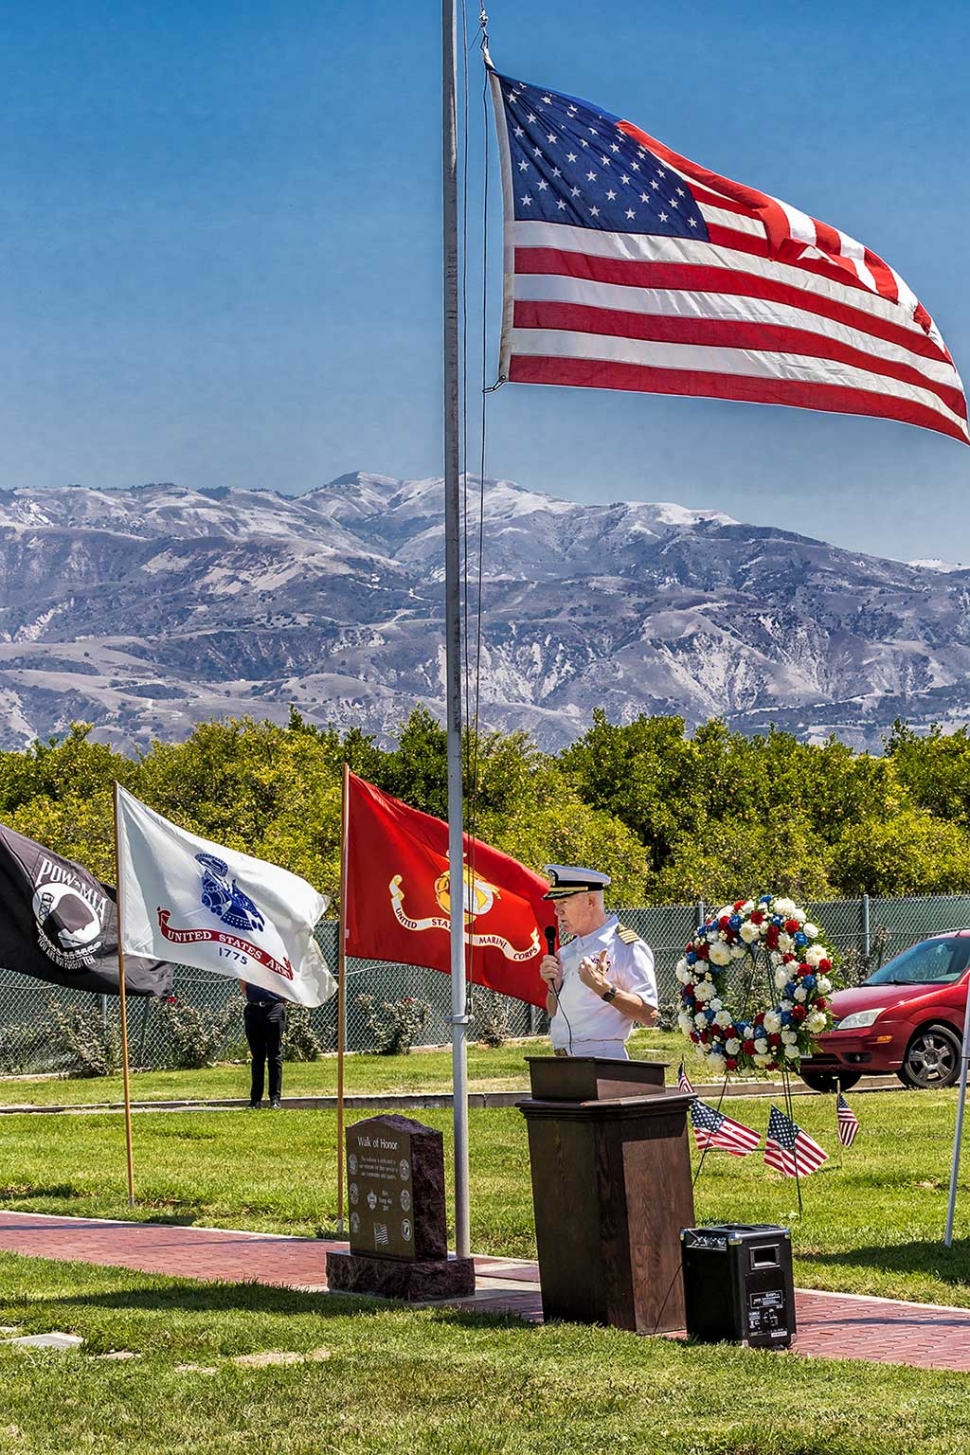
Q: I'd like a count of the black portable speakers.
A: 1